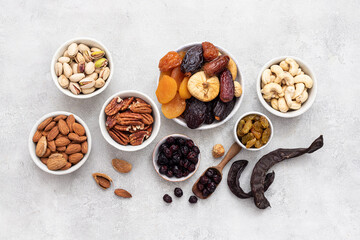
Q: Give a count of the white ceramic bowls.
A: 7